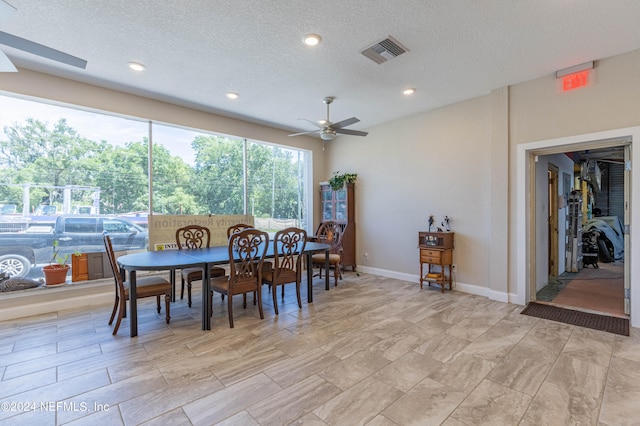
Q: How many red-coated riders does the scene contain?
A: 0